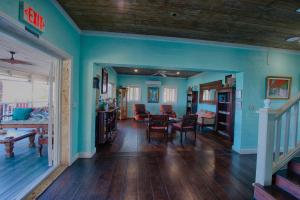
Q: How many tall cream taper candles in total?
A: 0